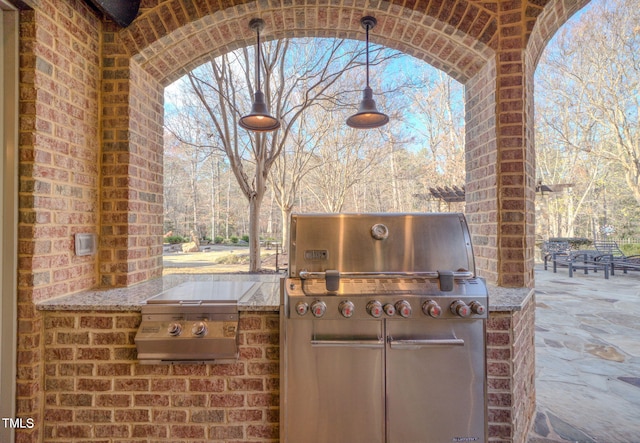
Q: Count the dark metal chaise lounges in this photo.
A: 2